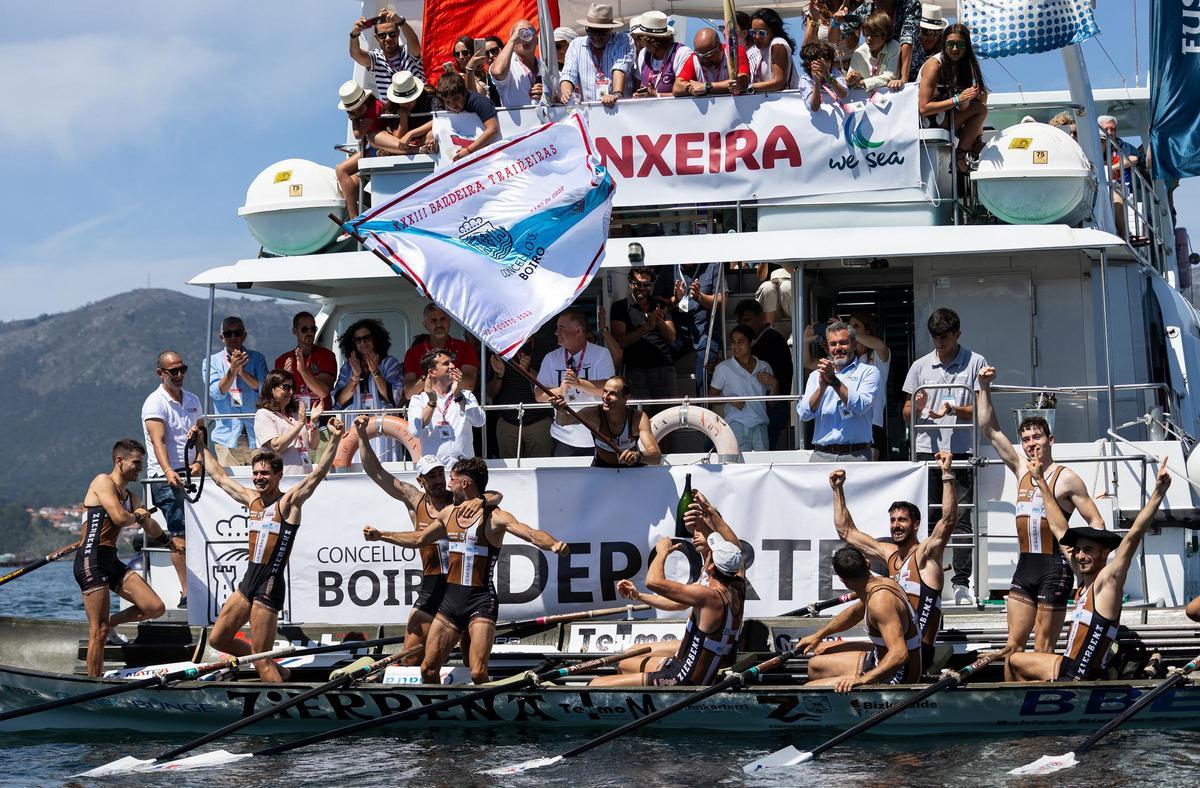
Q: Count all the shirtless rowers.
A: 0